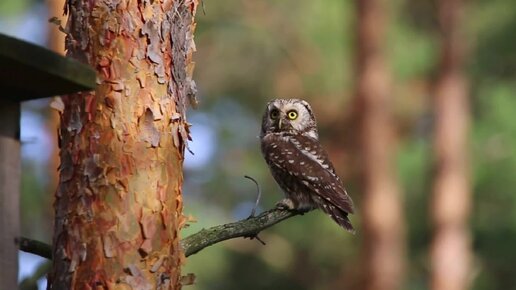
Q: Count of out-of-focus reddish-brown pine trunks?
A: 2